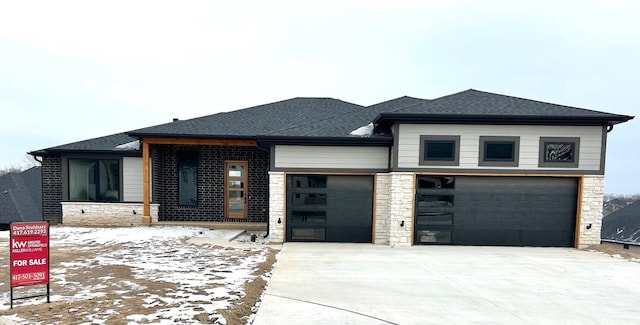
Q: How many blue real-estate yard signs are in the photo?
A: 0